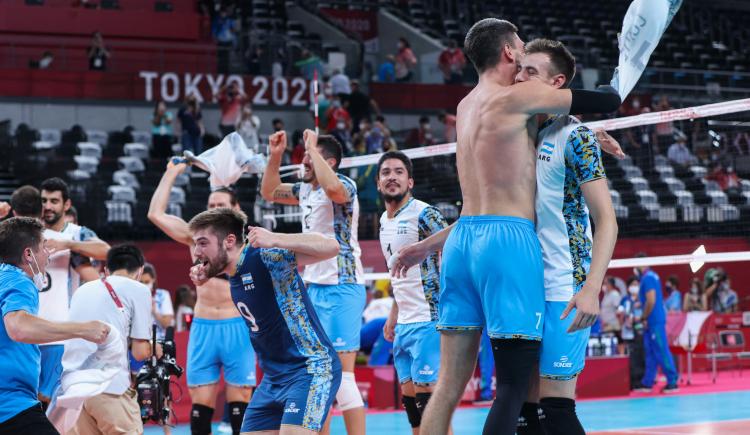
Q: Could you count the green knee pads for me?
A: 0